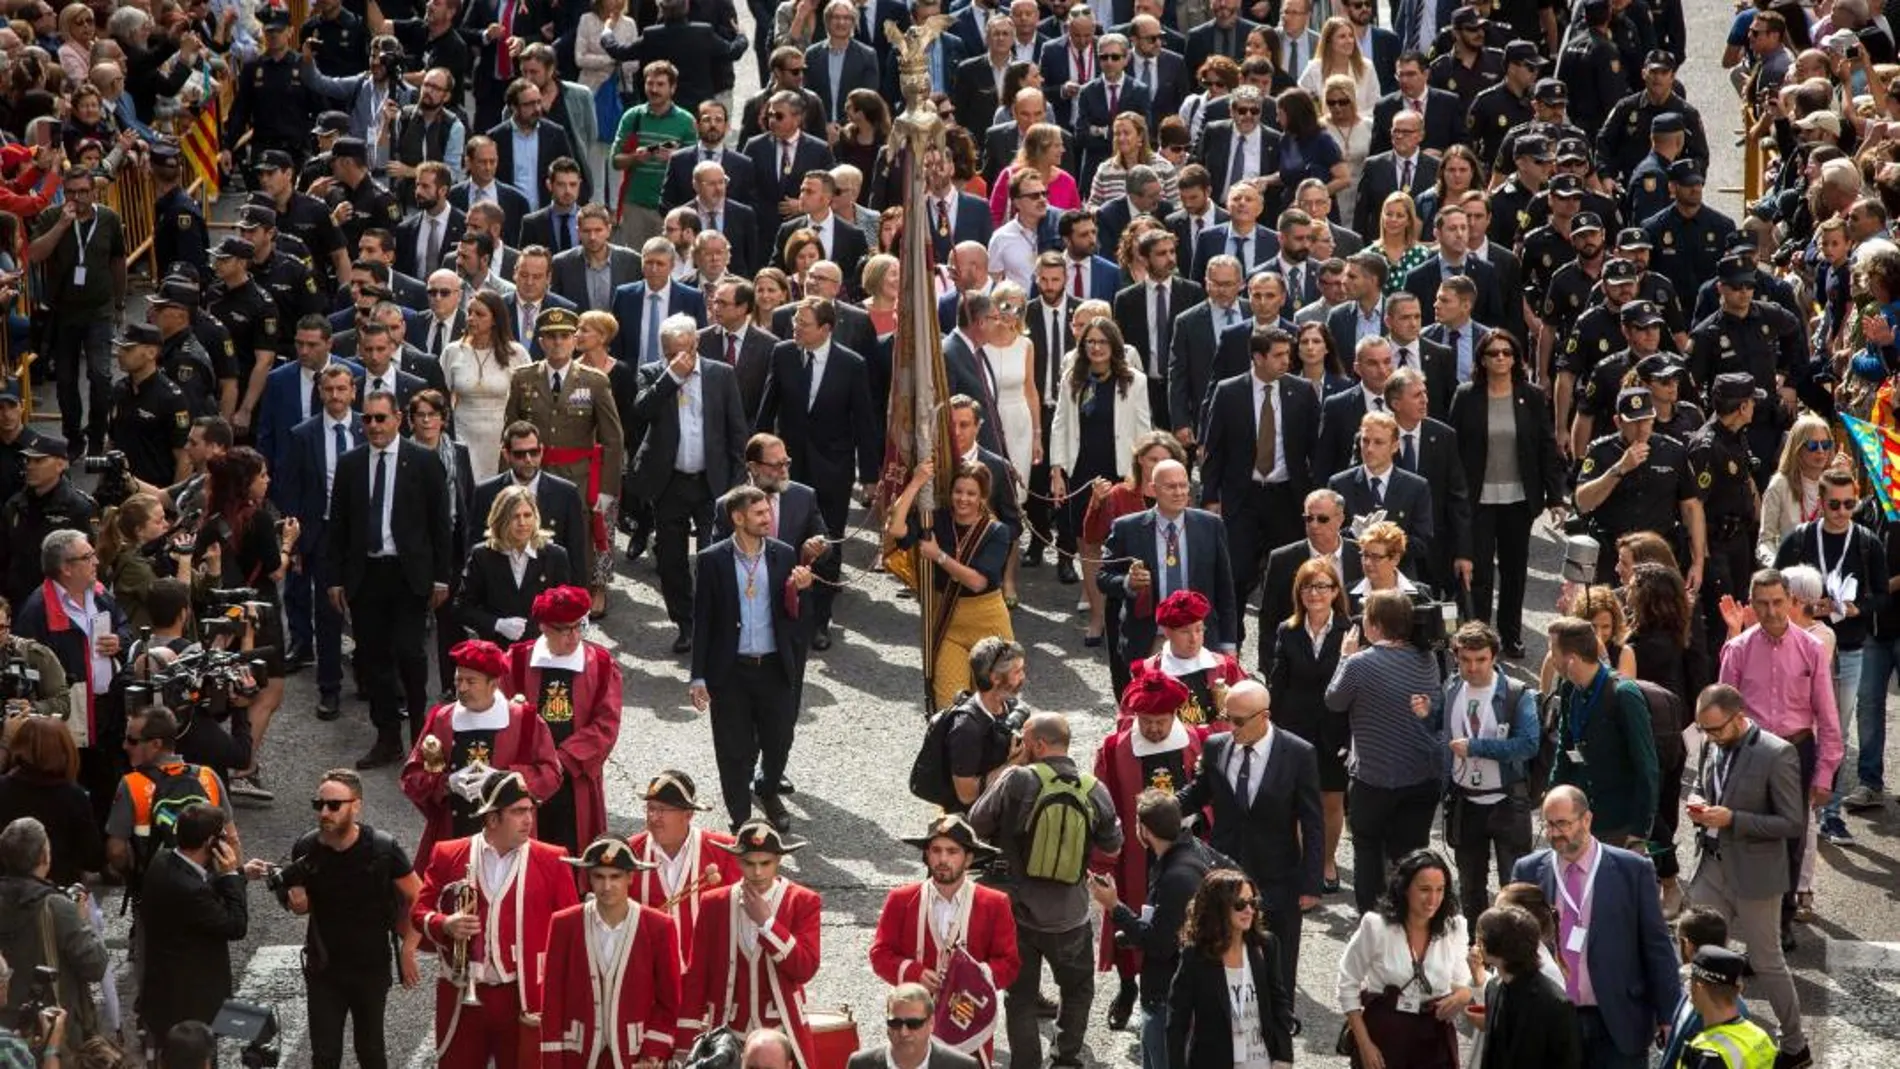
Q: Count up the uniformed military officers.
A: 1